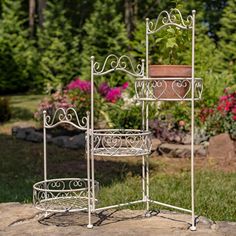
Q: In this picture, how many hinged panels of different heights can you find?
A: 3